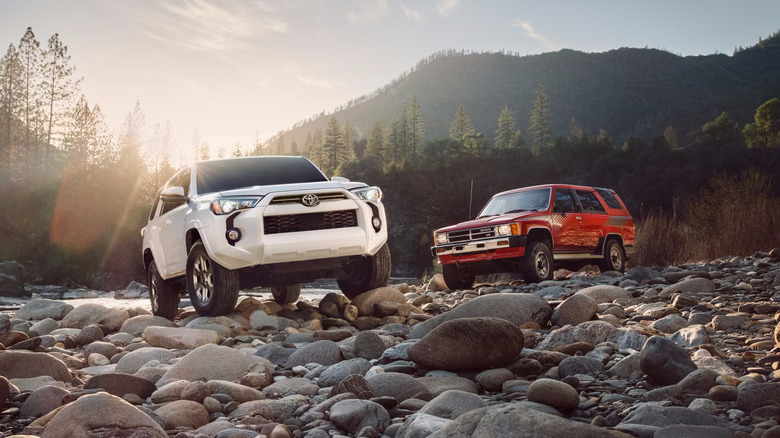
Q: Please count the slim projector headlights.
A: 2